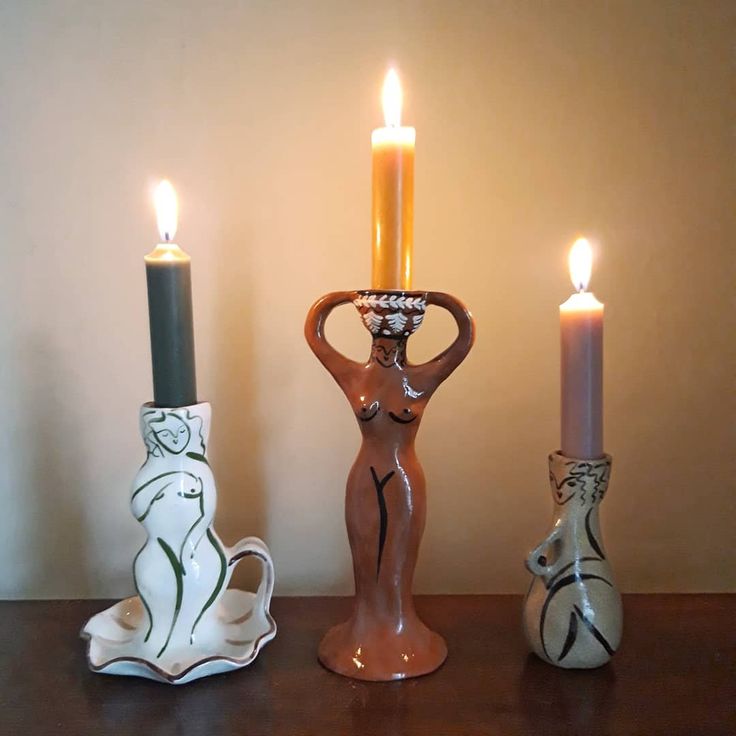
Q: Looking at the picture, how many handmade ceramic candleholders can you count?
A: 3